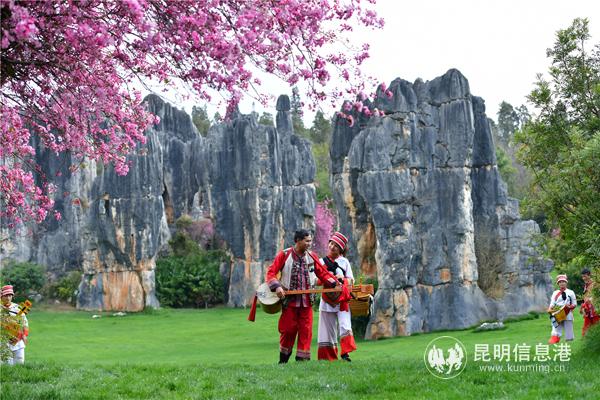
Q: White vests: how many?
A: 1